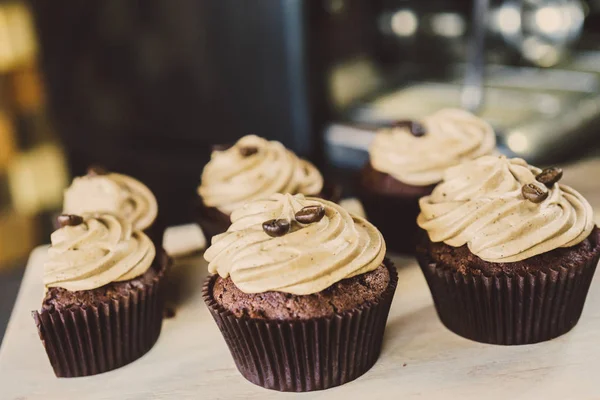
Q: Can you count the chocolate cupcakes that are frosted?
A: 6